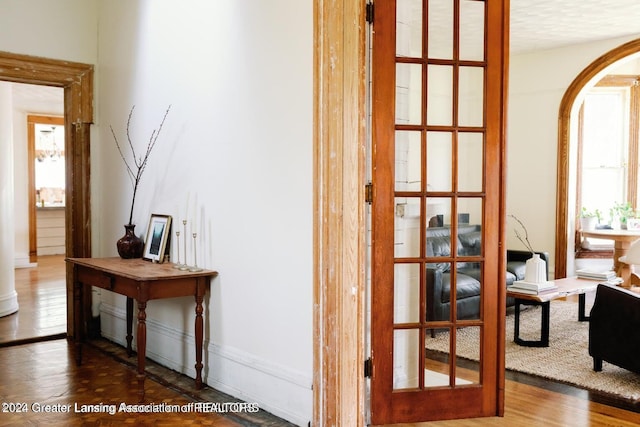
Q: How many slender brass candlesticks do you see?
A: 3